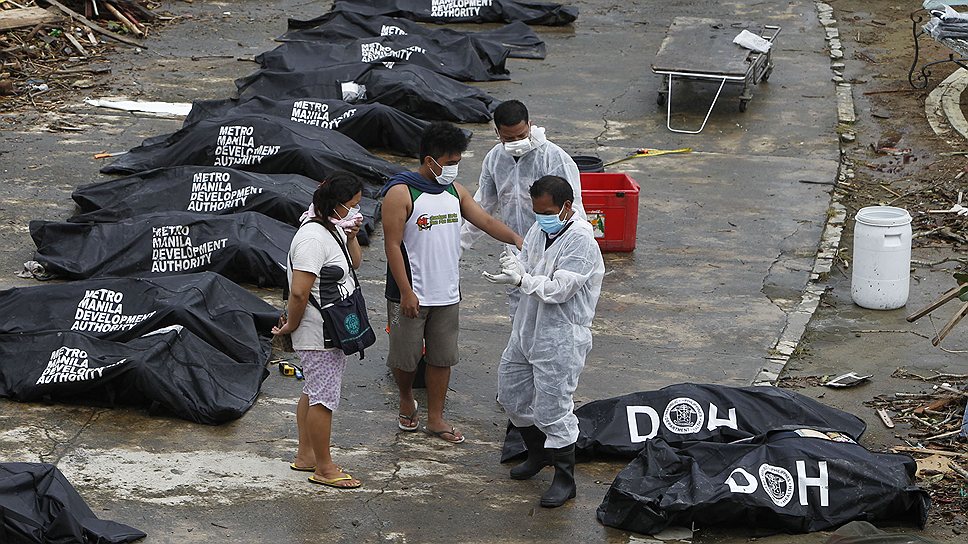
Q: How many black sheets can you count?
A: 13